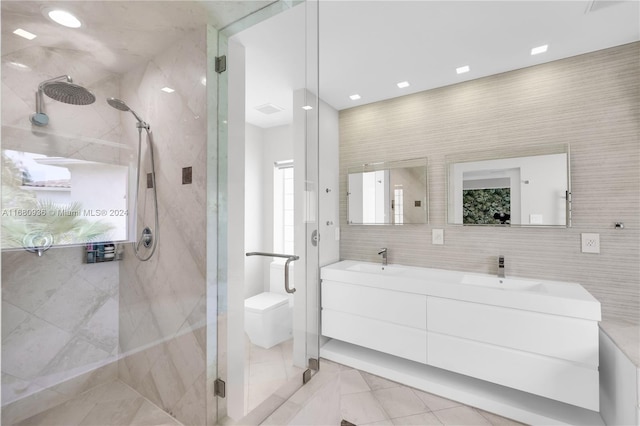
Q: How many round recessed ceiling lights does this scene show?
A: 1